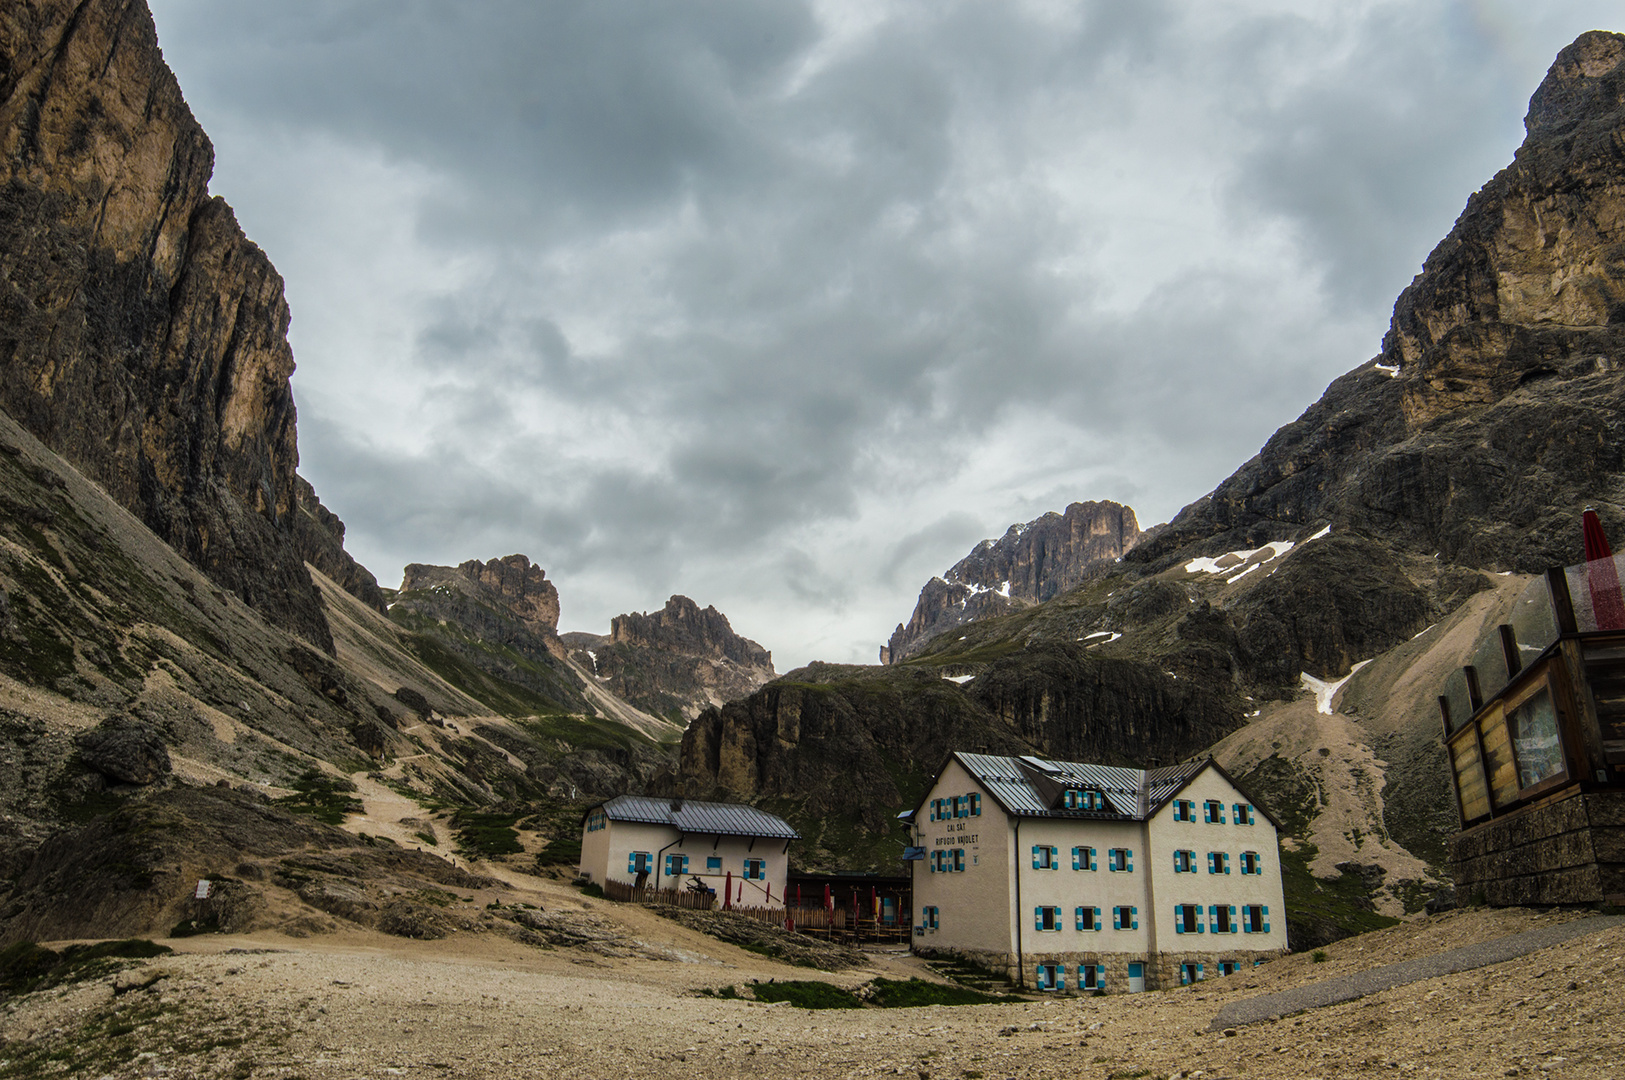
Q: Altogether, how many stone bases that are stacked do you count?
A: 3